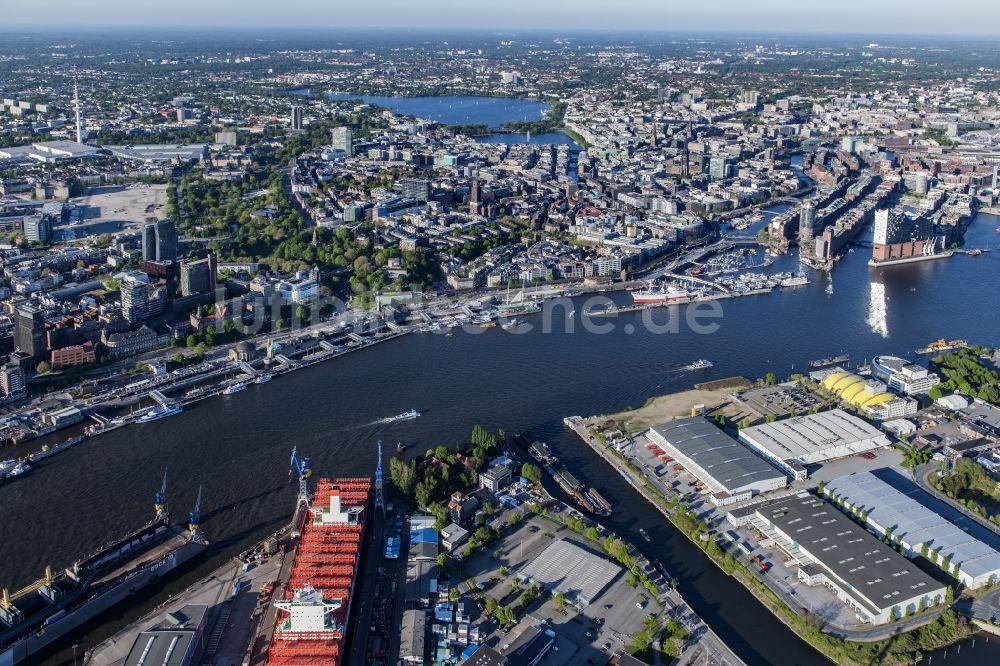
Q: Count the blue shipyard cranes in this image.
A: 4